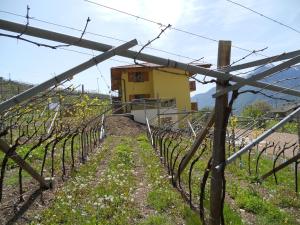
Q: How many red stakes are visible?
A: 0